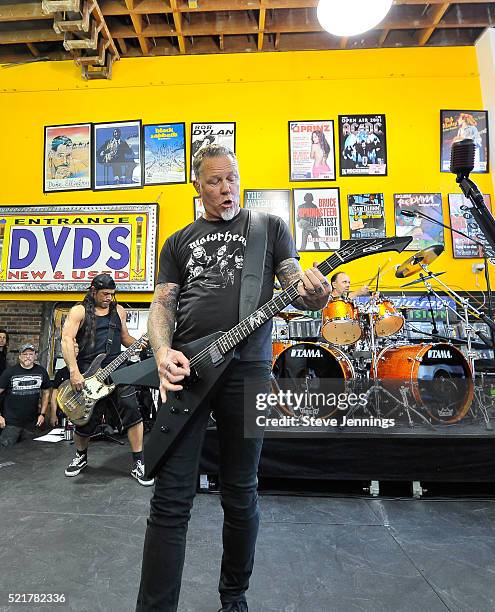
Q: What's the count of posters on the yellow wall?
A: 13